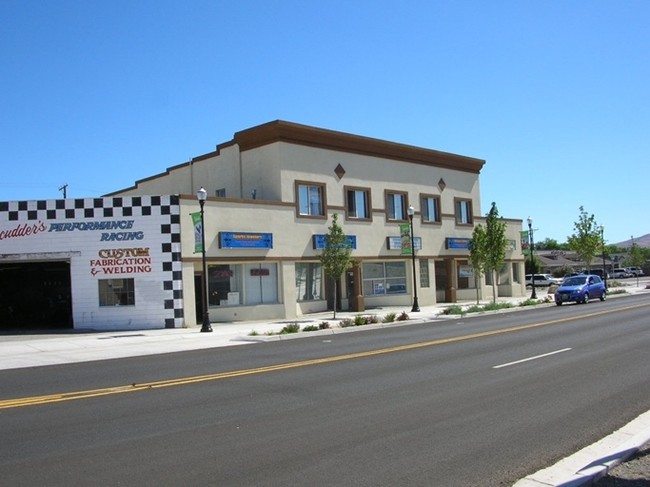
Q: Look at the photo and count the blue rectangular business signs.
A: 3